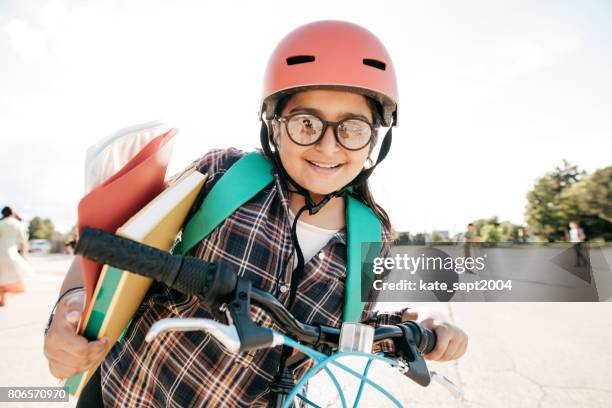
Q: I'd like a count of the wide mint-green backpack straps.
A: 2